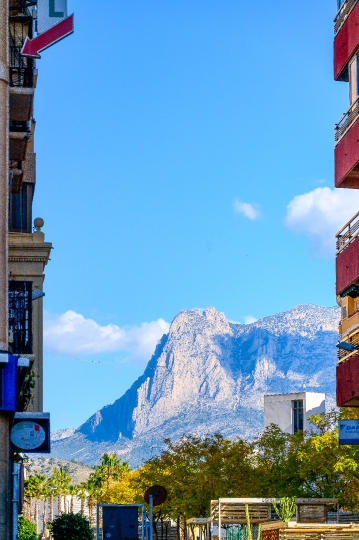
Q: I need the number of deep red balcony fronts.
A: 4